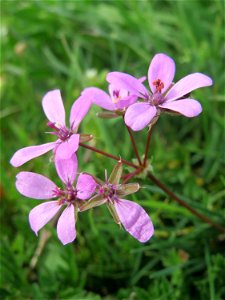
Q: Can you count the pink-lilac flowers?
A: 5